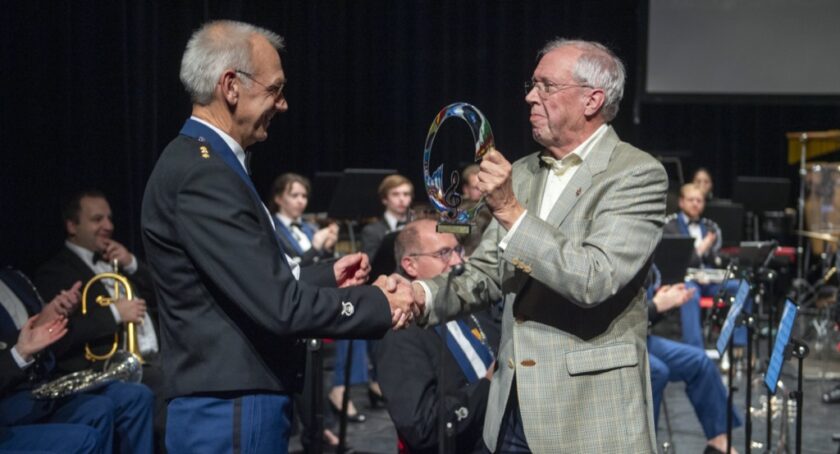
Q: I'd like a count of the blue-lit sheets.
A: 2